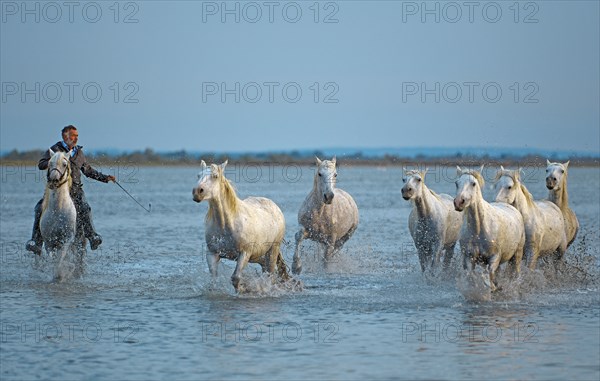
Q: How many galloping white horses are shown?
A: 7